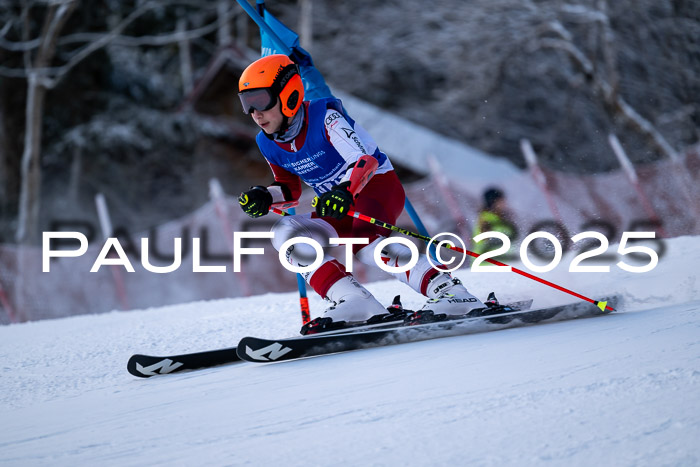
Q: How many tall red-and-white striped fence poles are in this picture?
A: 5